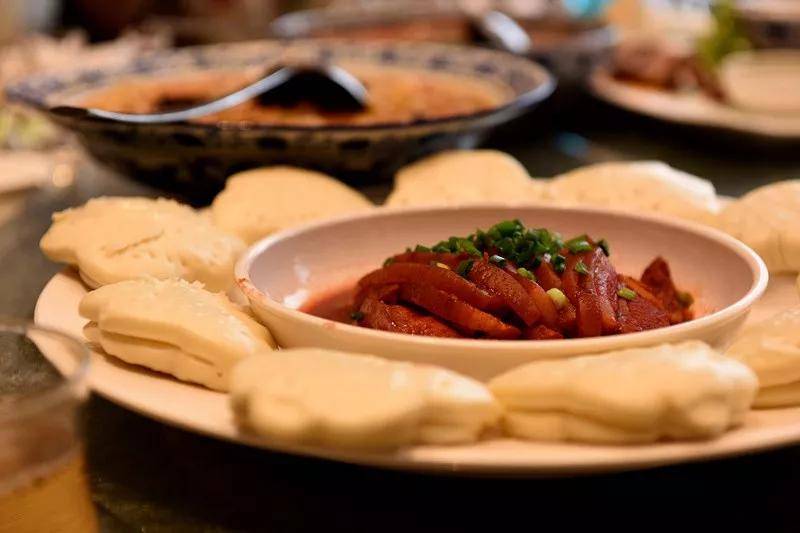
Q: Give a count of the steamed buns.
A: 9